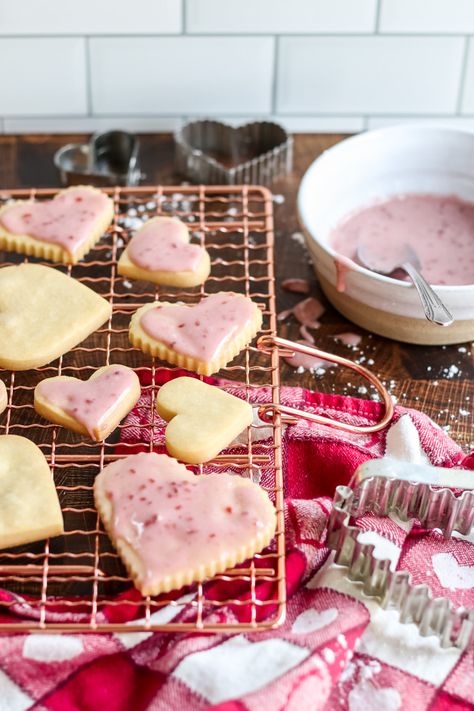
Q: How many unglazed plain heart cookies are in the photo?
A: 3